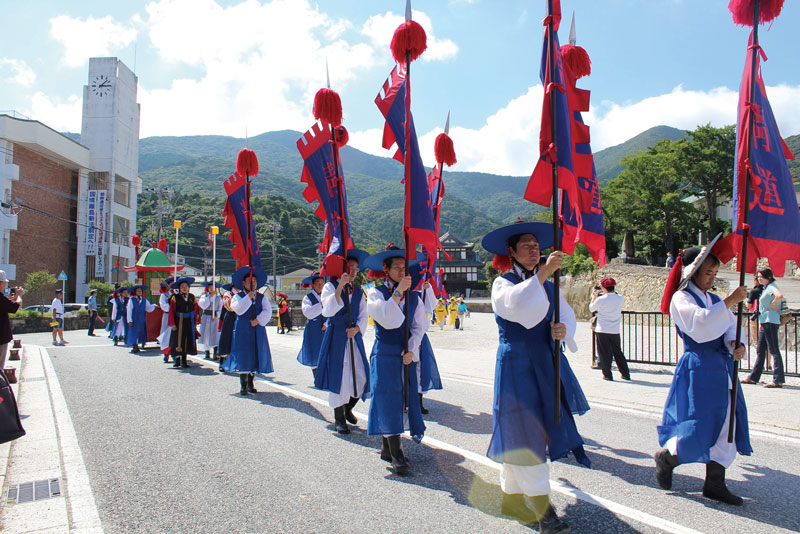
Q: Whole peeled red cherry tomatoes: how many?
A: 0